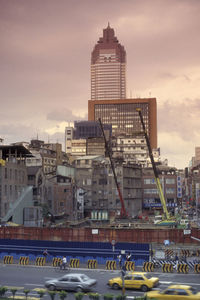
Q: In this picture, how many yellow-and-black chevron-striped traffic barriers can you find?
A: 12